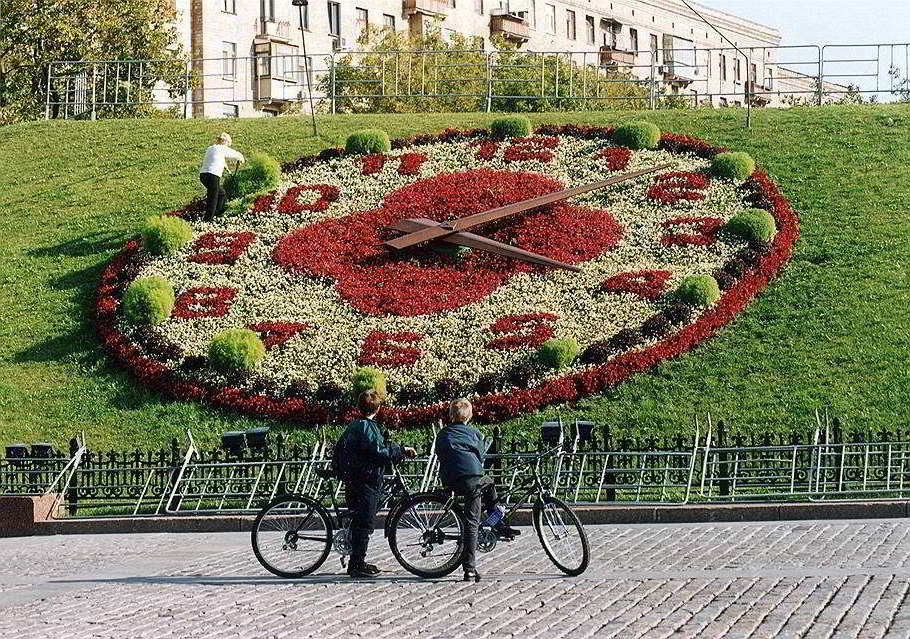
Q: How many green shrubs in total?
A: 12